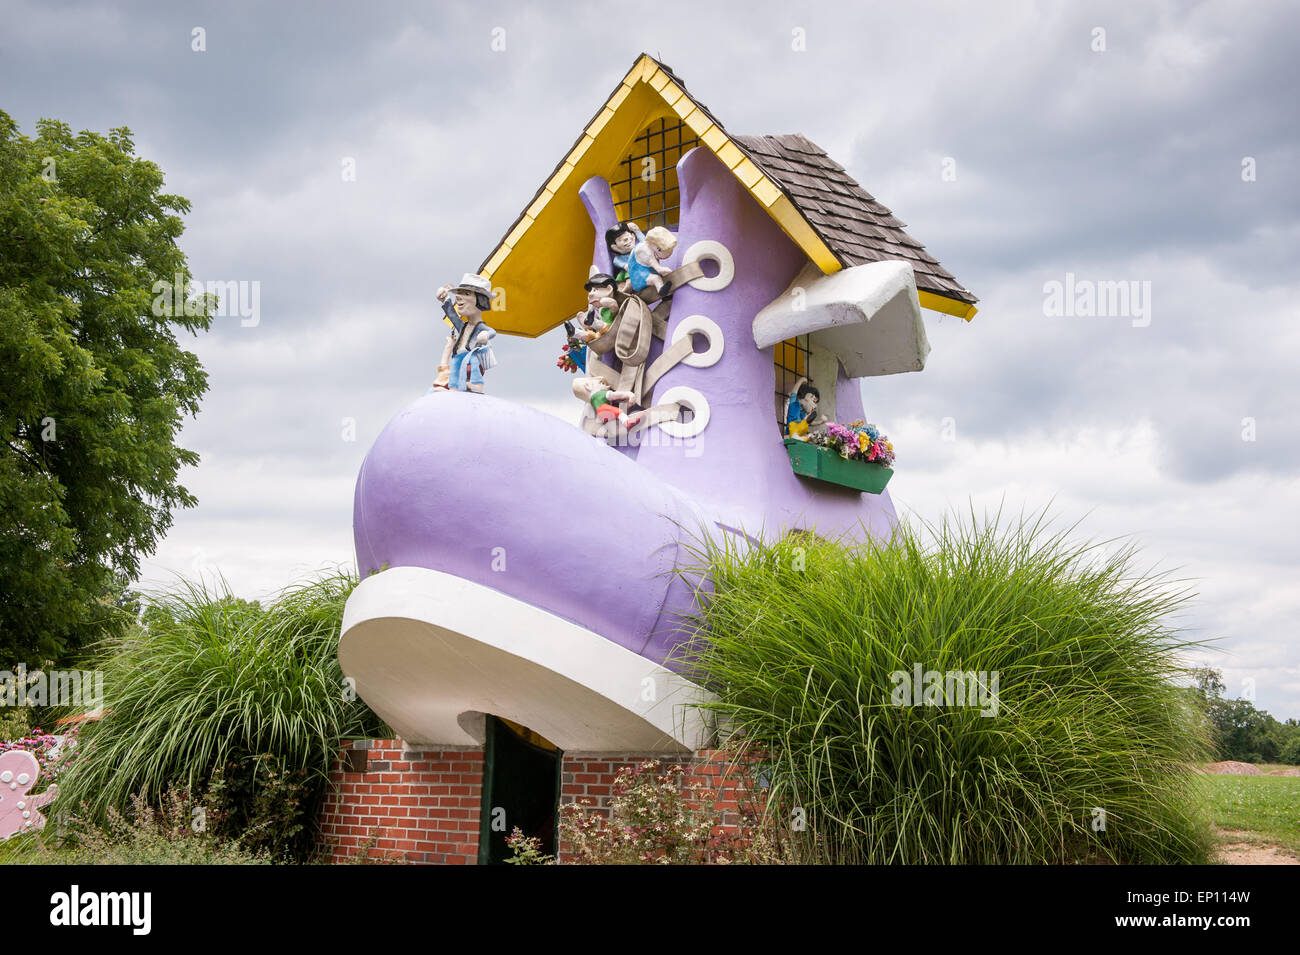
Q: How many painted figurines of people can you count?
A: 6